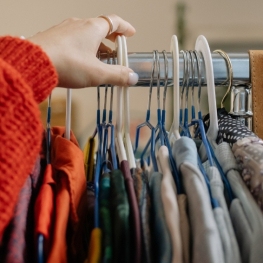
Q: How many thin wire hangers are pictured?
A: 11